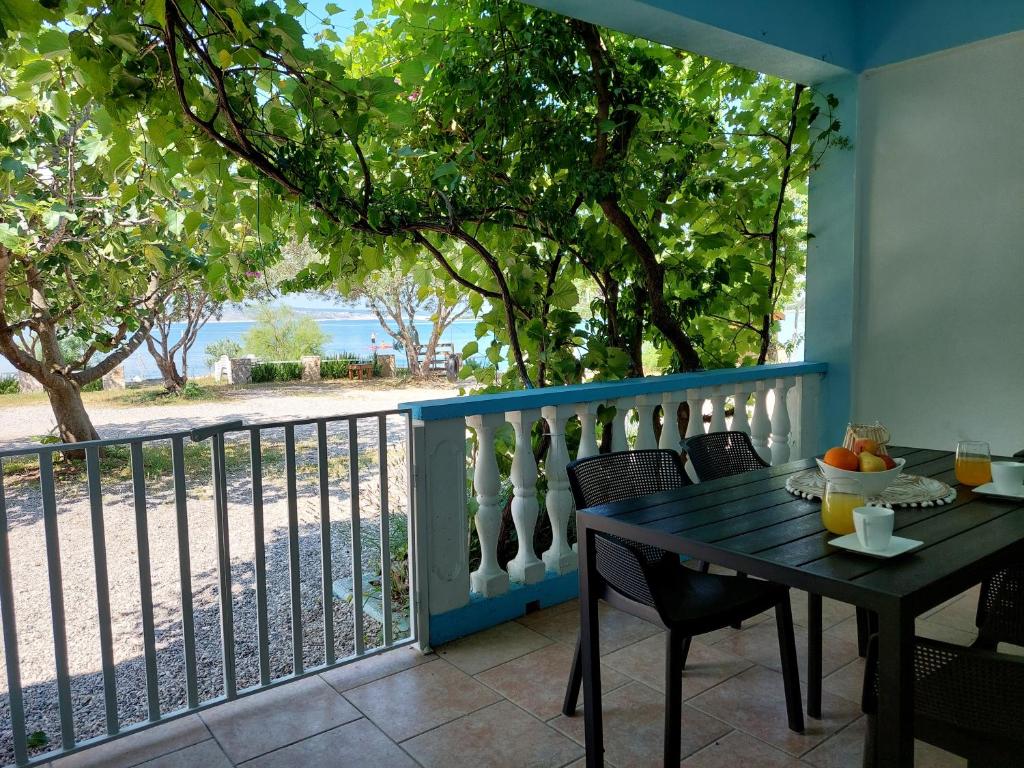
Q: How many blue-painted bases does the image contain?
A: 1